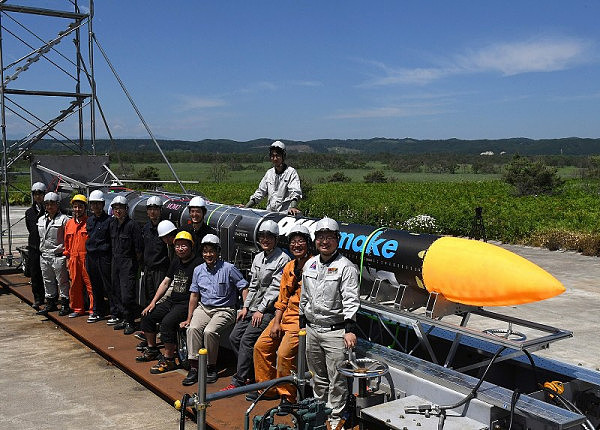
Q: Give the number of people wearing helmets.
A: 14